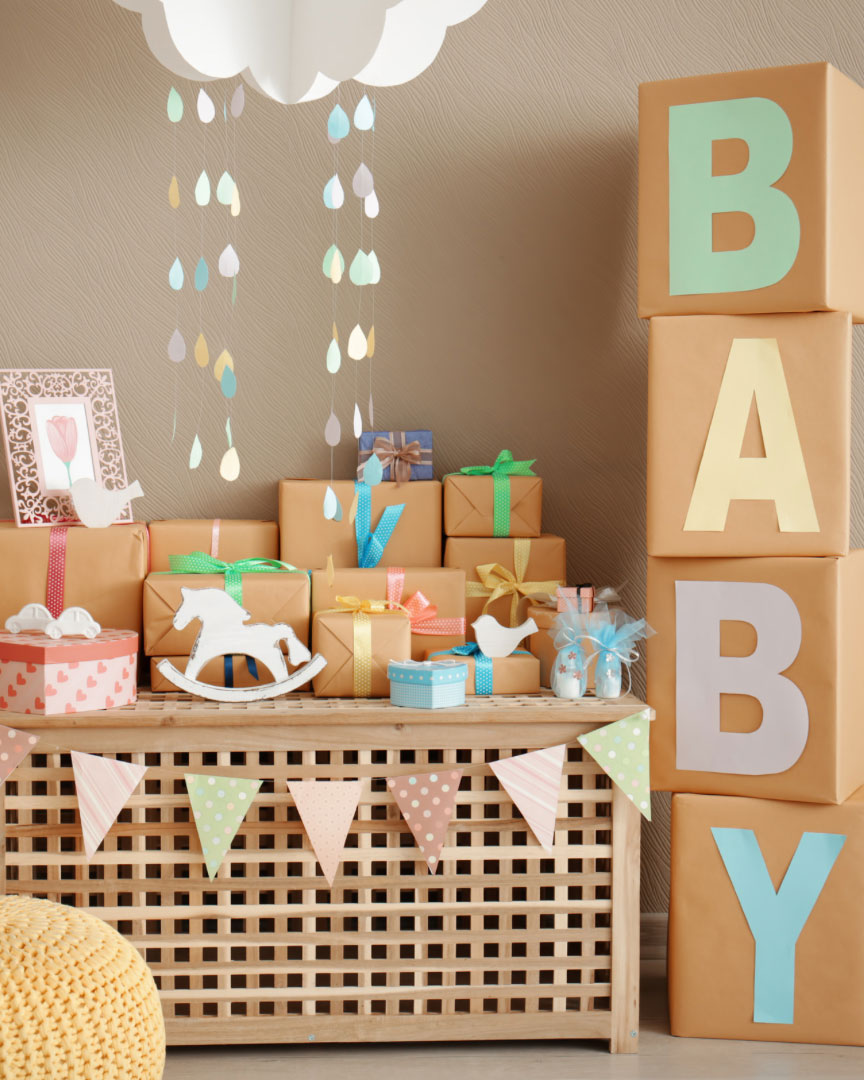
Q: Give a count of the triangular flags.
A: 7